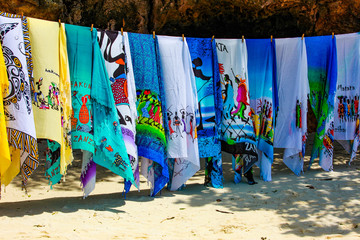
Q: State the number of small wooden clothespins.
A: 11